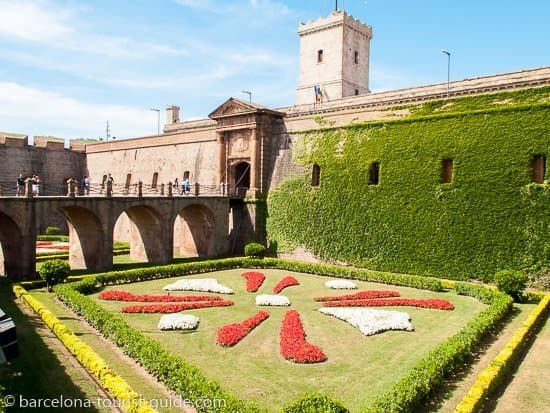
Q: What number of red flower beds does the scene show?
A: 8